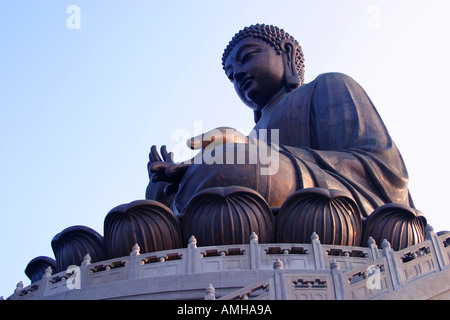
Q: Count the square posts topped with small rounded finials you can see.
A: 13